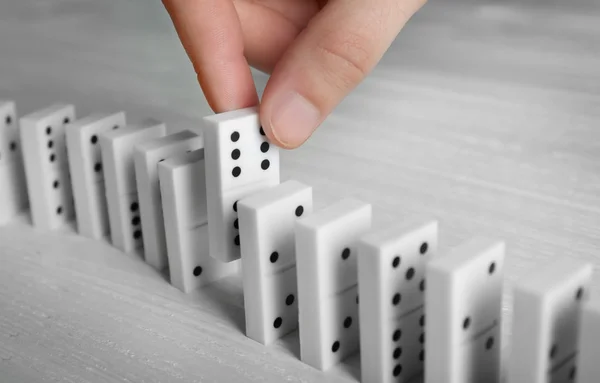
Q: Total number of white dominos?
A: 13